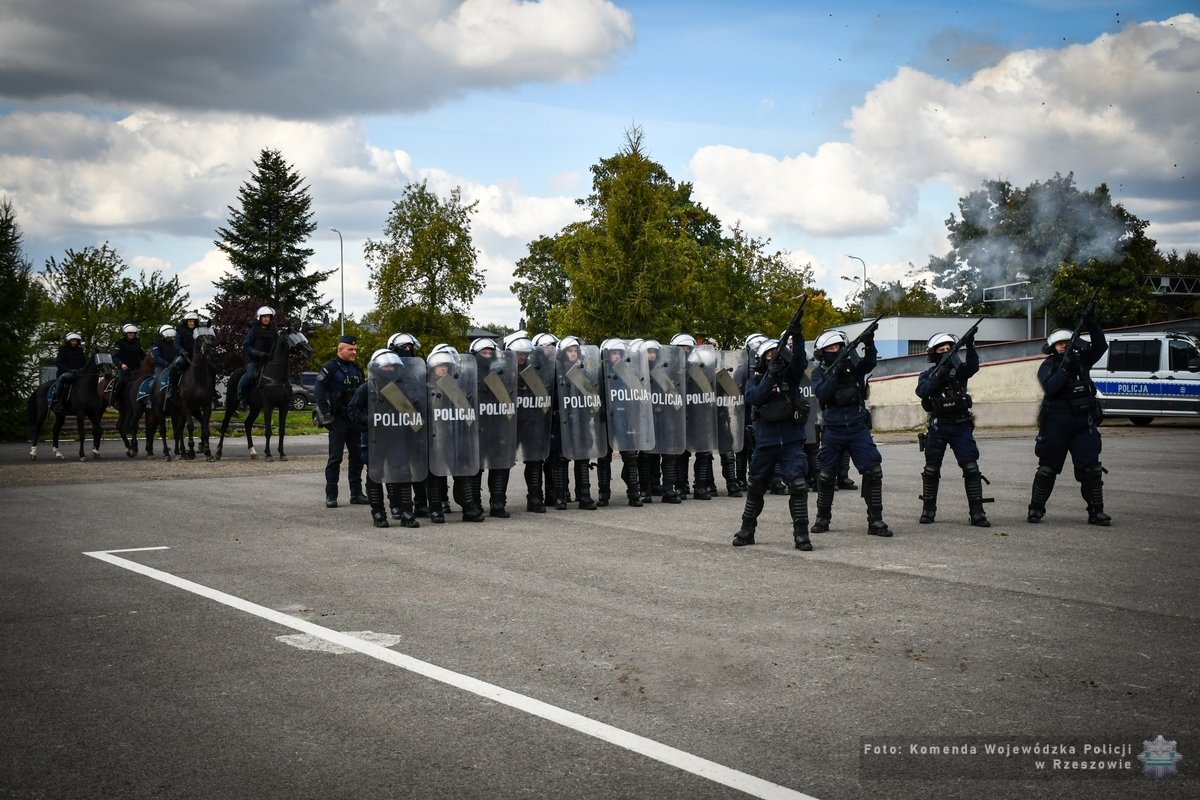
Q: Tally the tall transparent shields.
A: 10